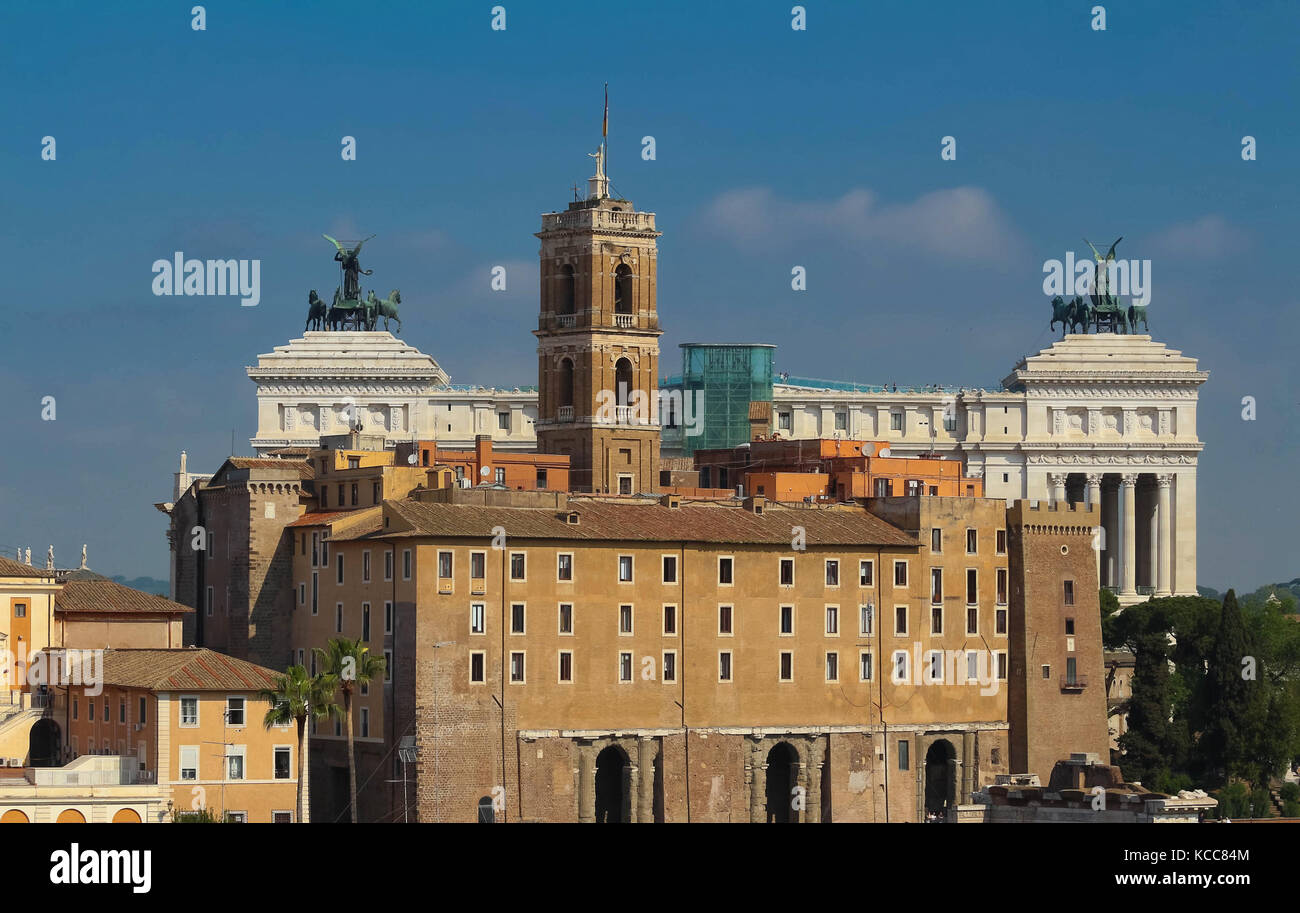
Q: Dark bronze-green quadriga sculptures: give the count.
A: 2